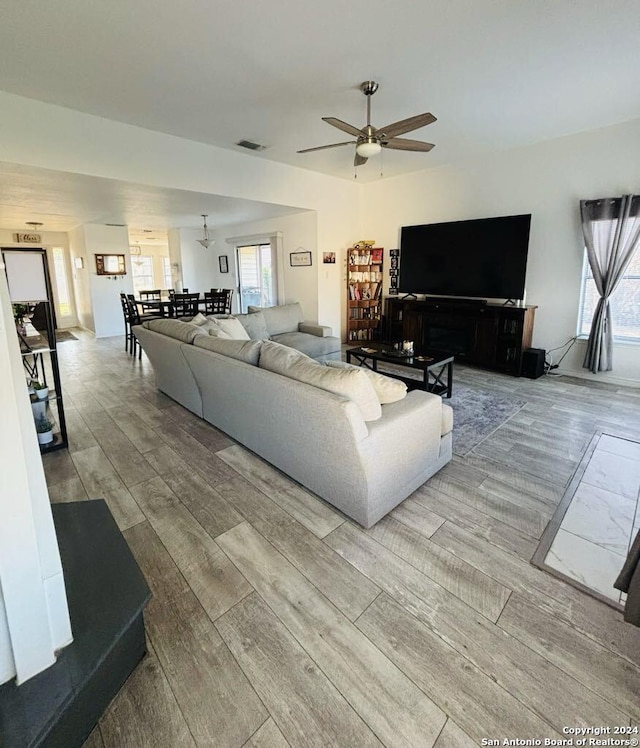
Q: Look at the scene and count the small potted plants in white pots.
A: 2